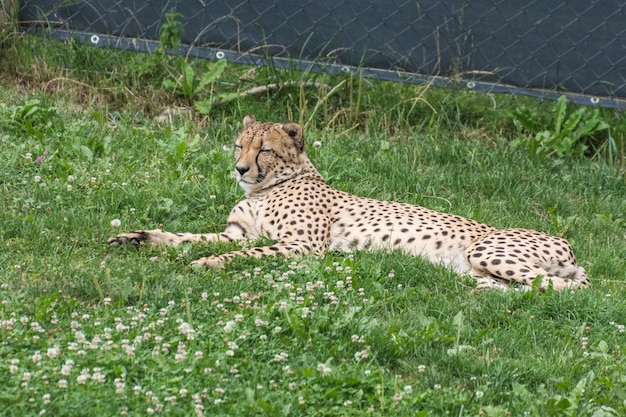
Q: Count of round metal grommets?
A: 5